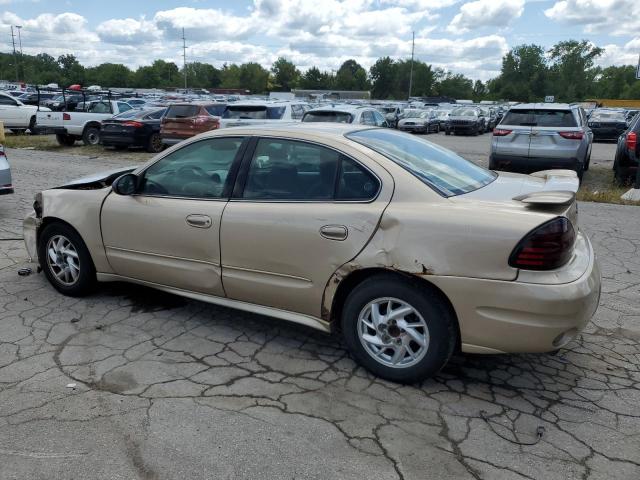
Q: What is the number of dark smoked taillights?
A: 1